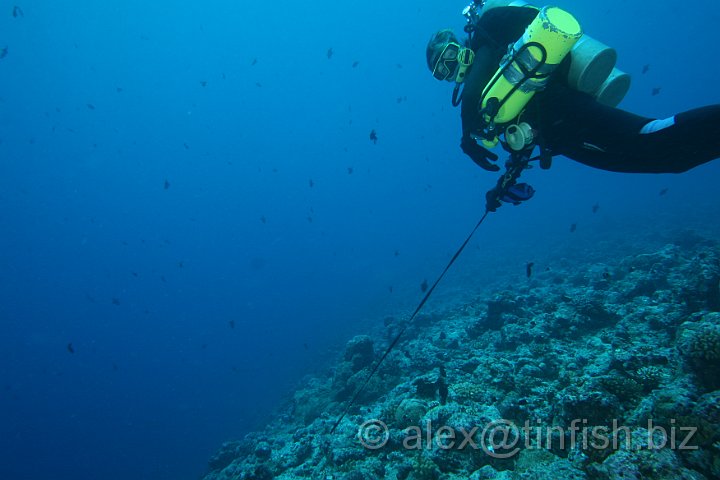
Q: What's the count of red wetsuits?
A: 0